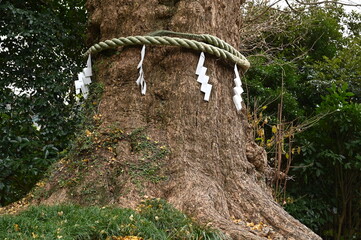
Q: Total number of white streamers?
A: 4